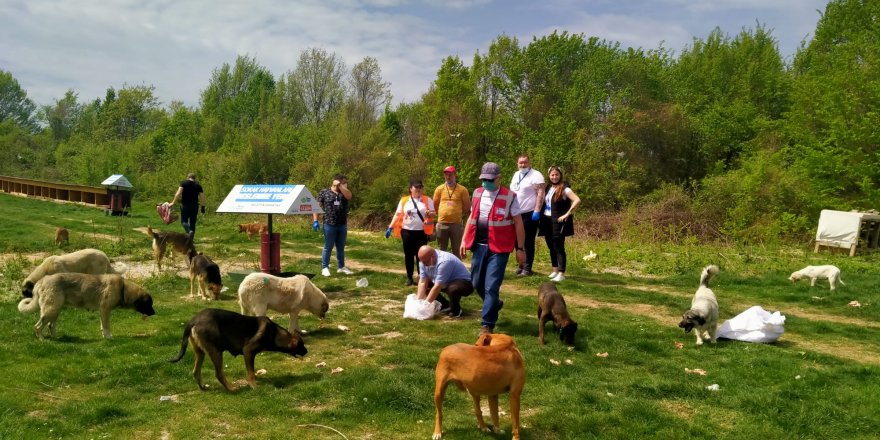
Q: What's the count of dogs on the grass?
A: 12